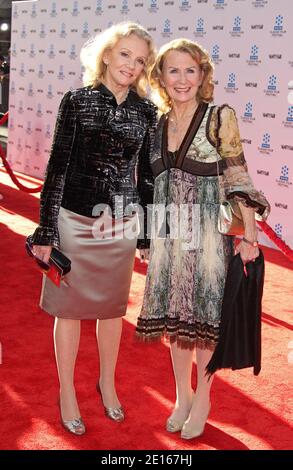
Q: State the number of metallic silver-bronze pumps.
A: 2